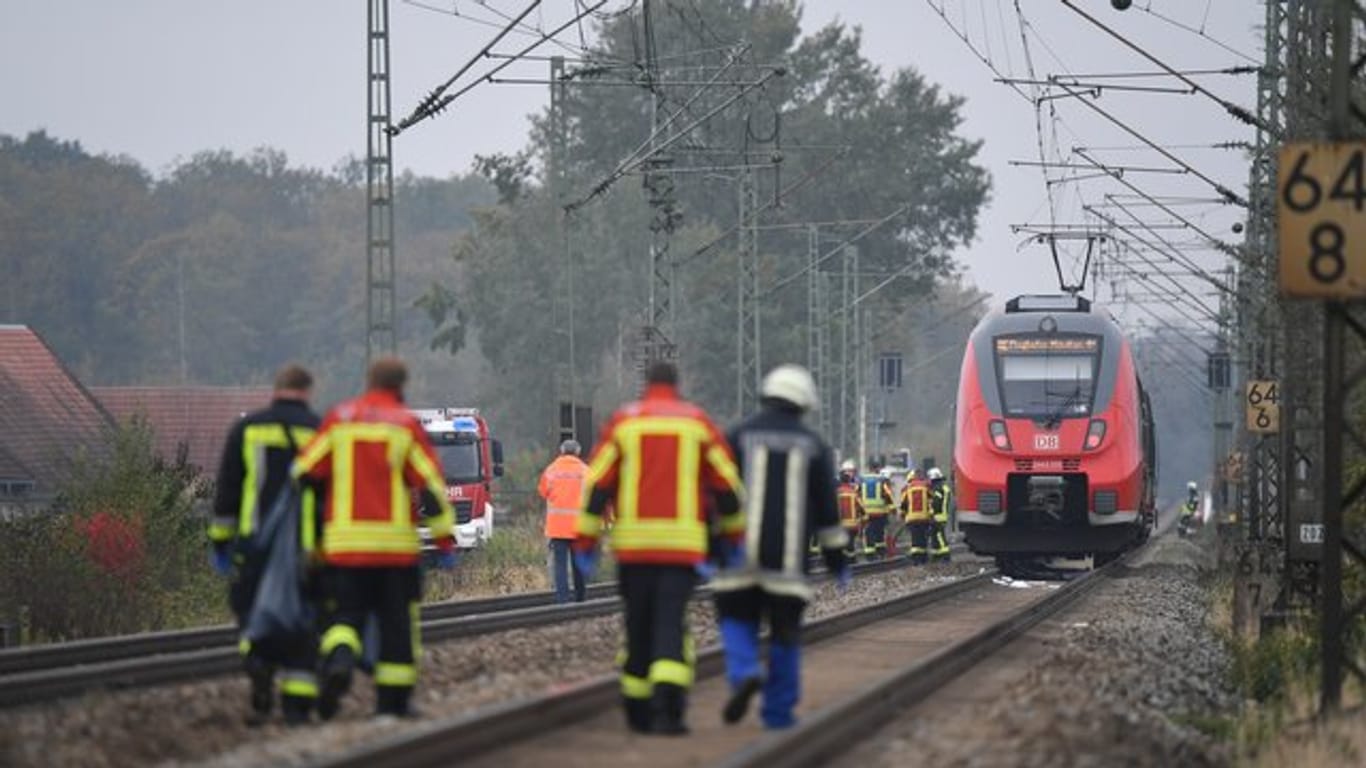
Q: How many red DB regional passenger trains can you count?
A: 1